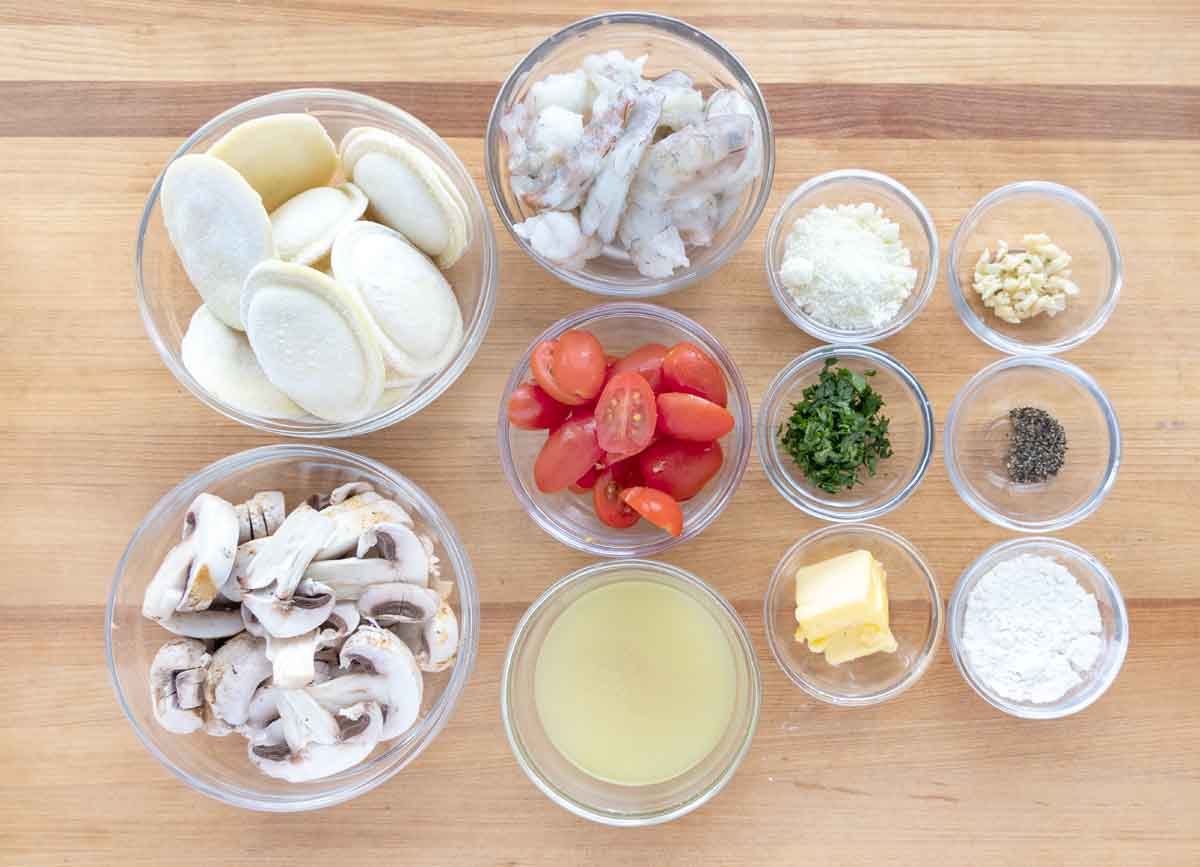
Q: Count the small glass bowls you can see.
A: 6